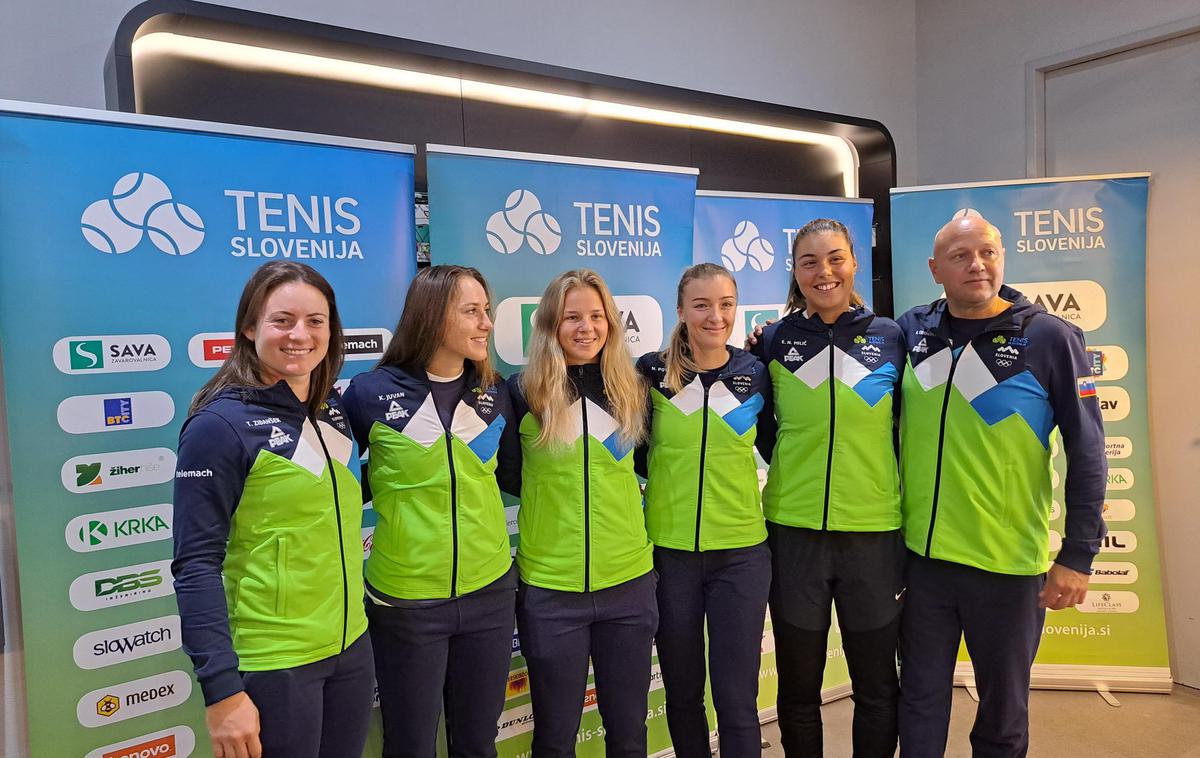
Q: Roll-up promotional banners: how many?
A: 4